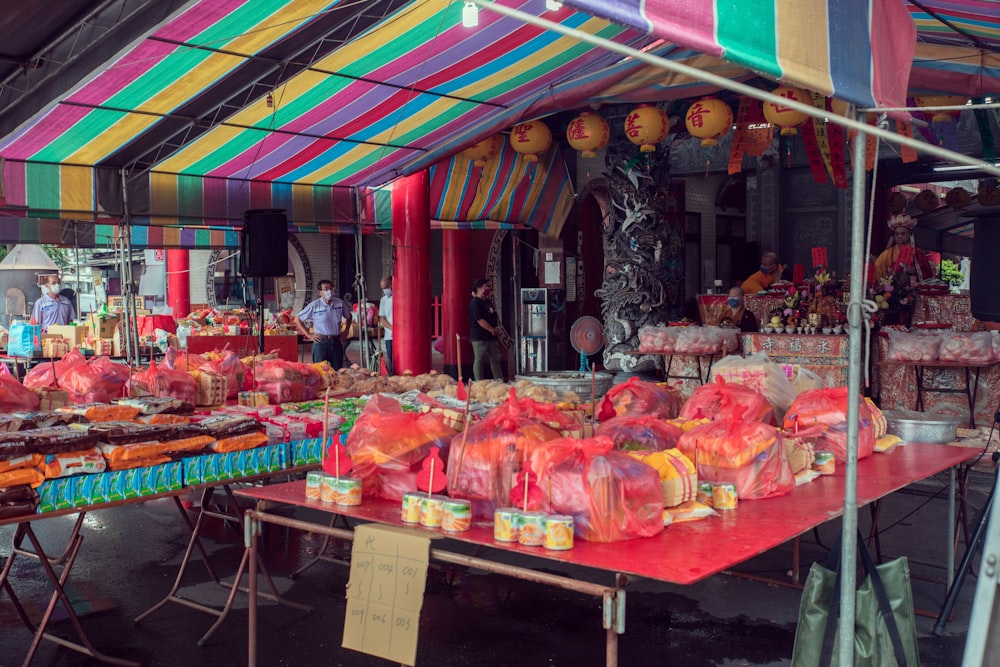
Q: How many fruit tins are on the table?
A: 12